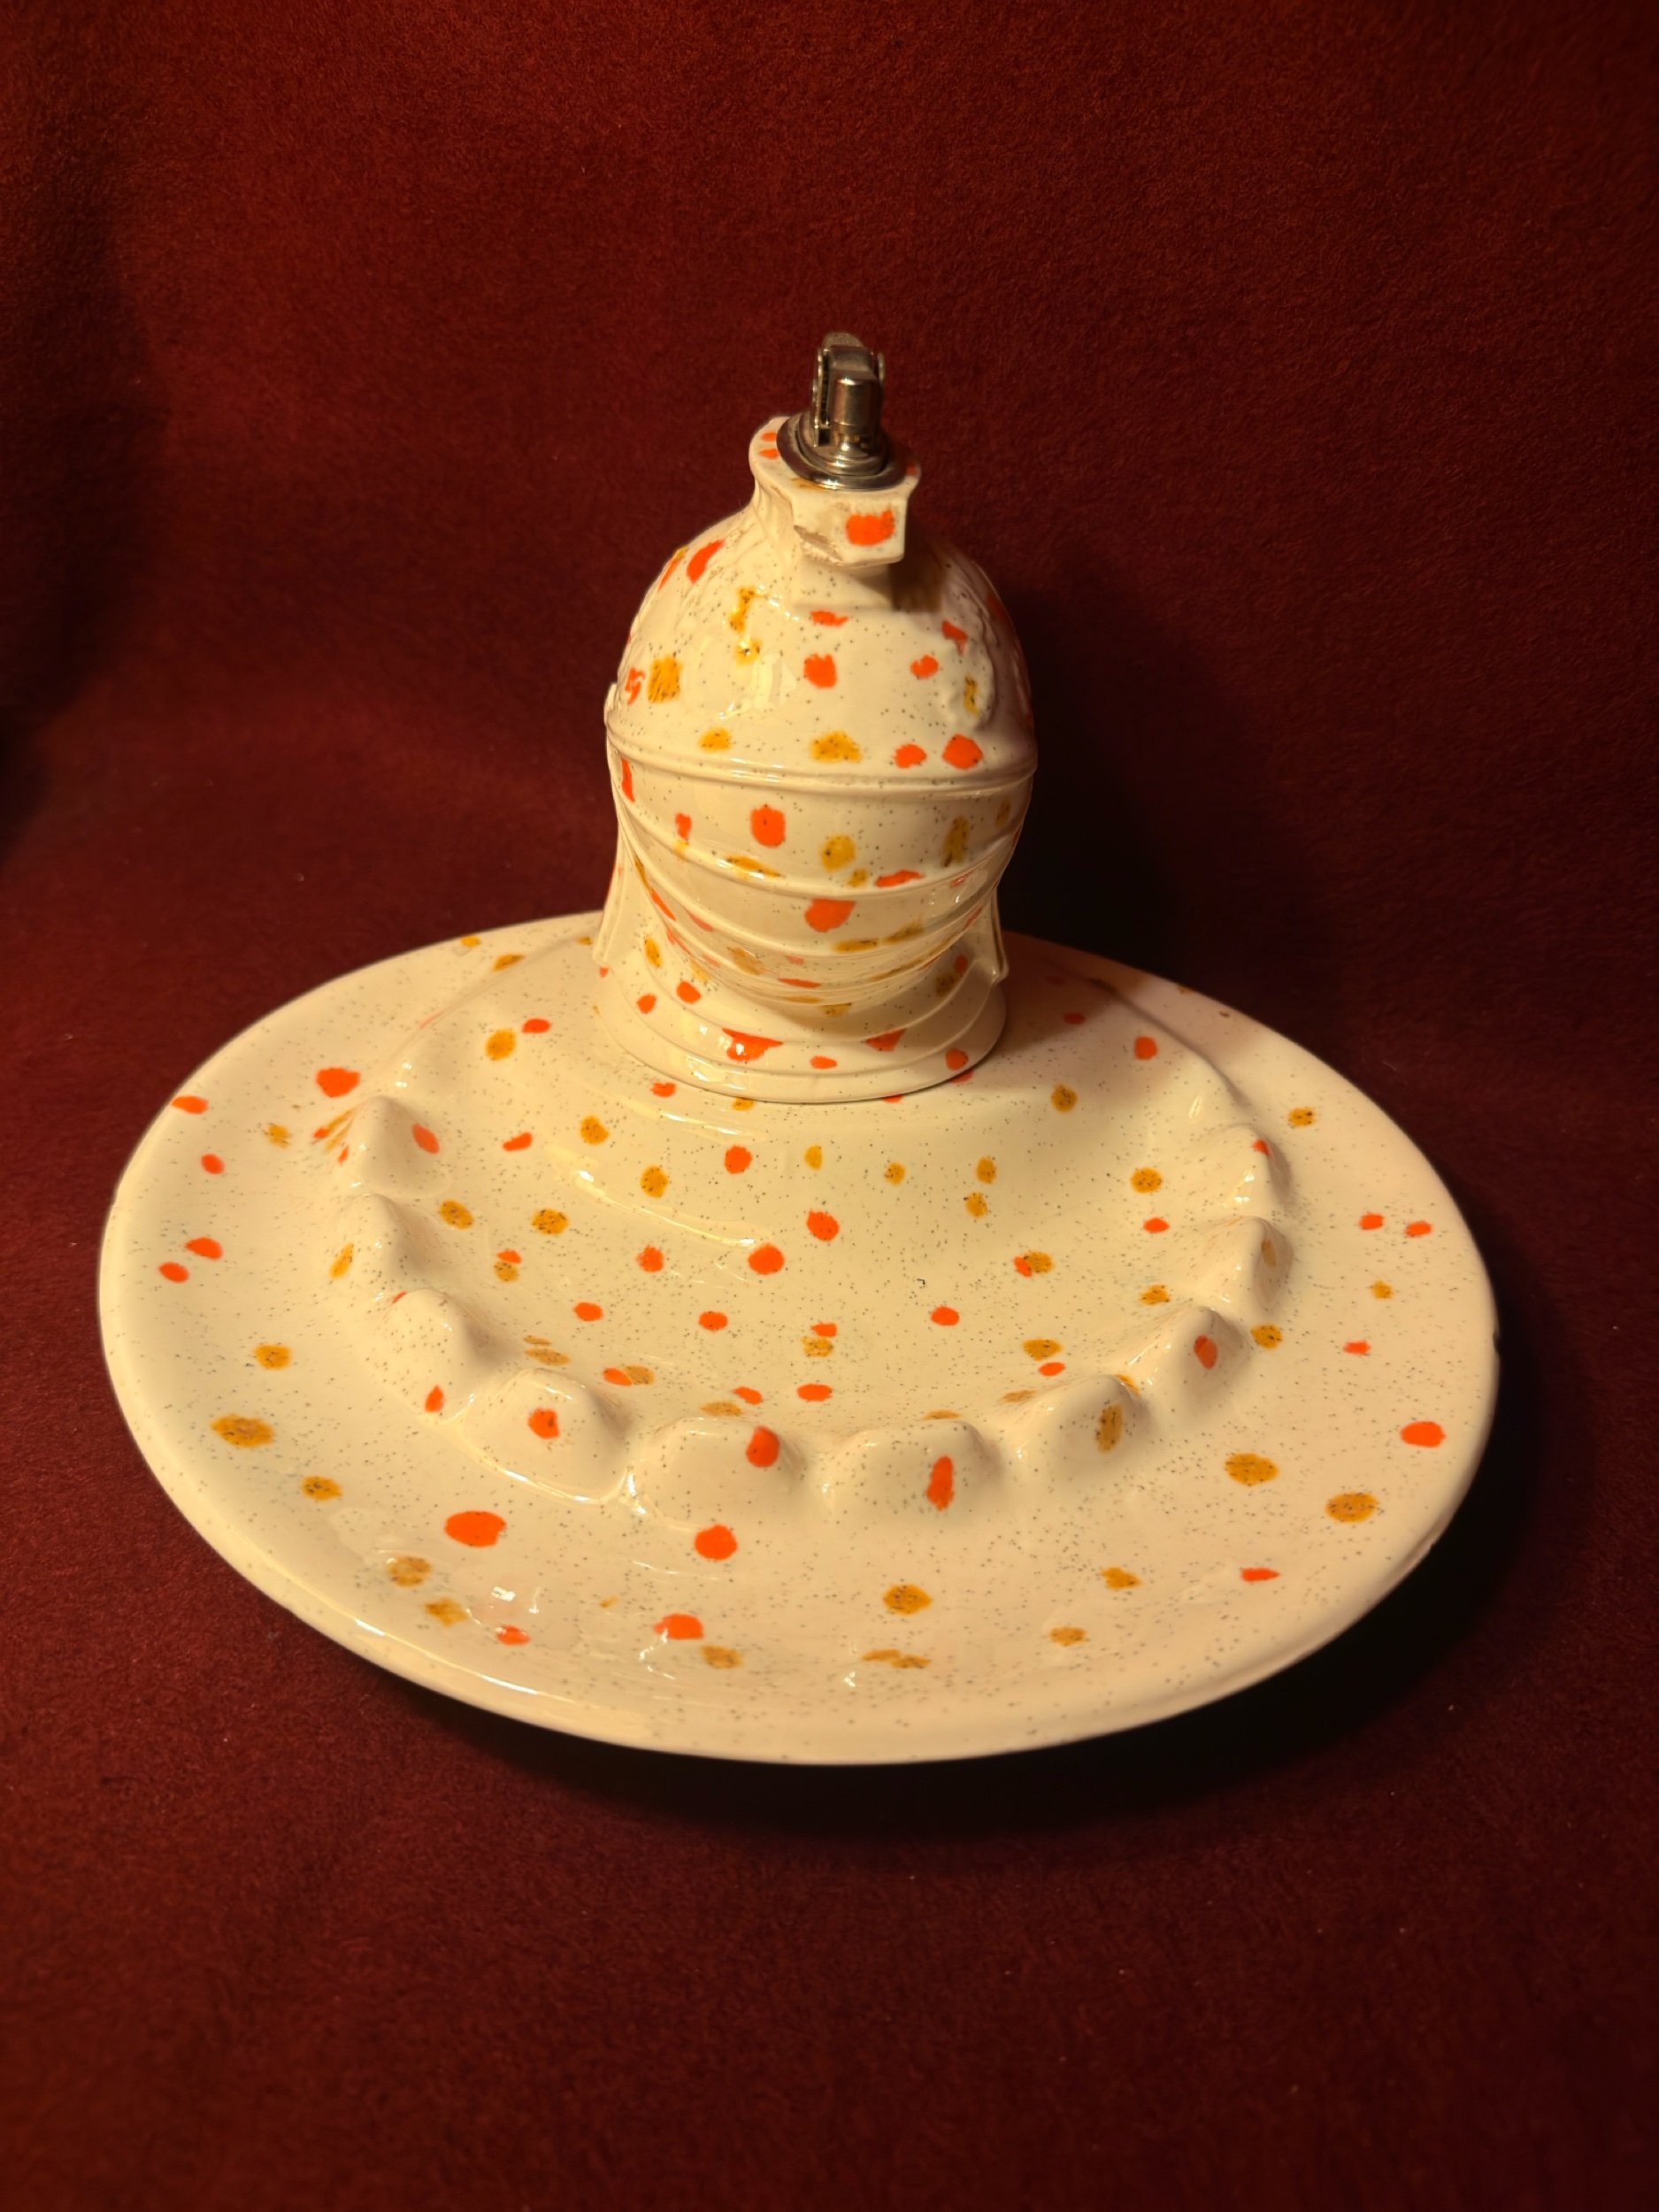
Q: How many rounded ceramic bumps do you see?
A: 10